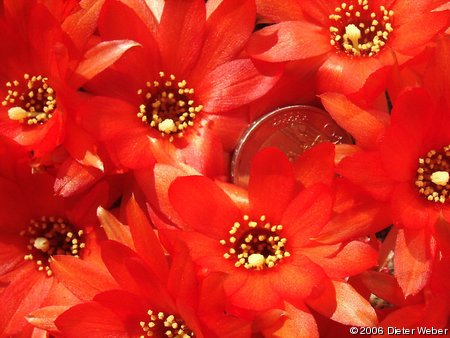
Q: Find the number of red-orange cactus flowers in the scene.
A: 7